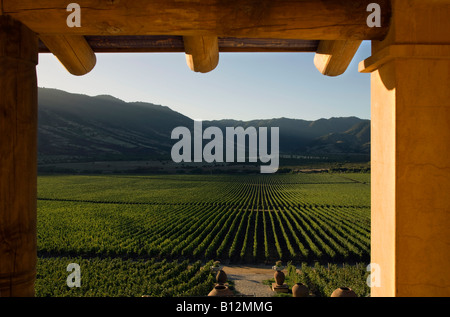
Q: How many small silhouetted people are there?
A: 0